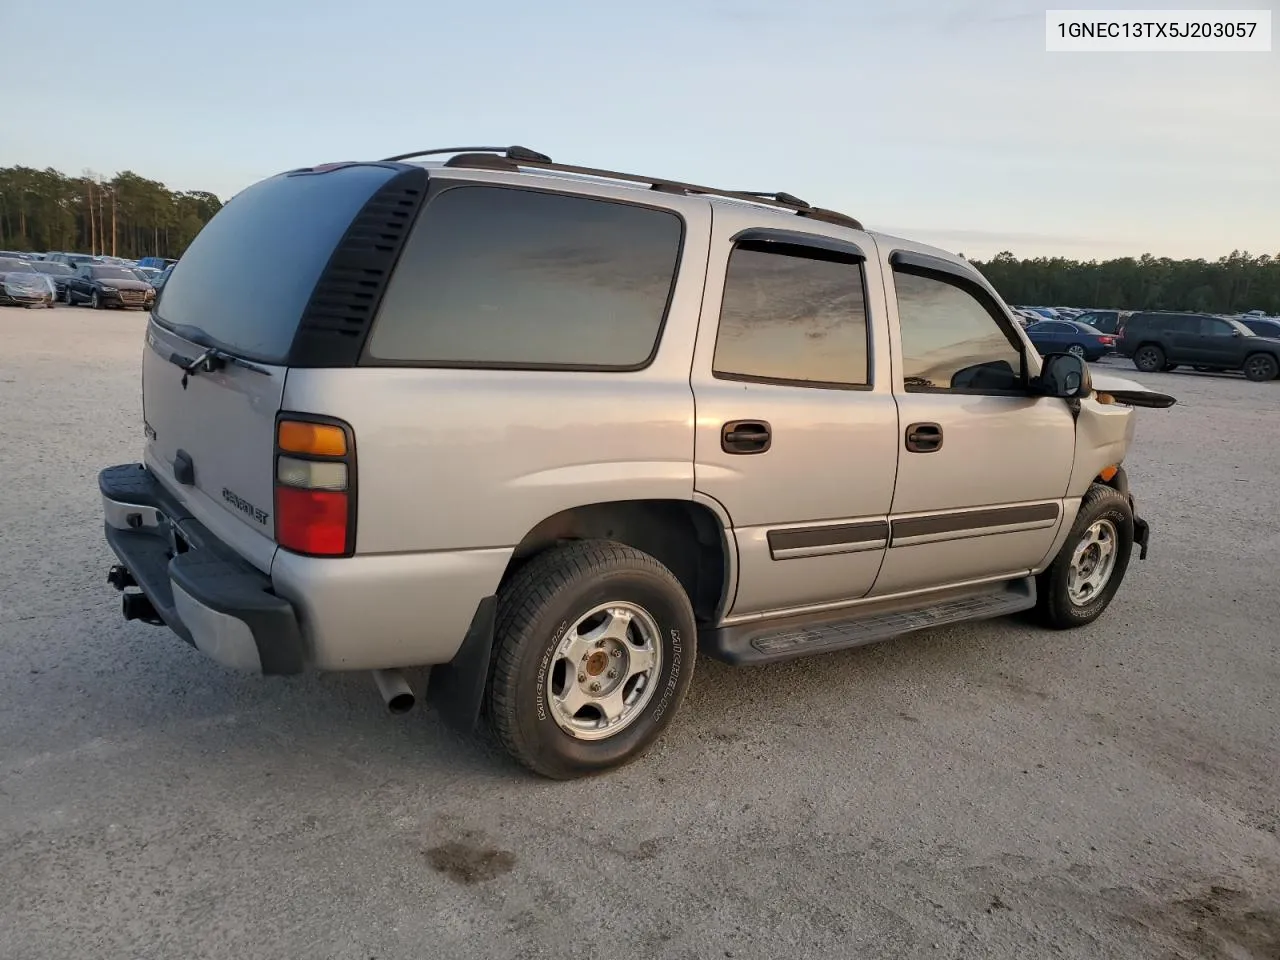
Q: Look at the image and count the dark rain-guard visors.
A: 2